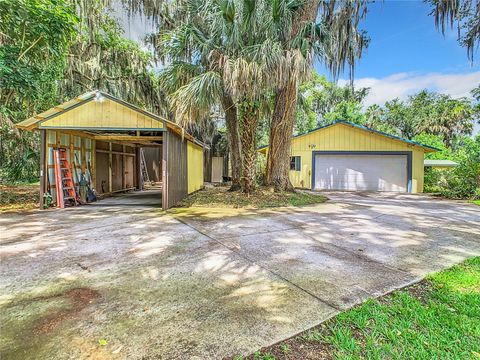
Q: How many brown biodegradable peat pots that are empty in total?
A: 0